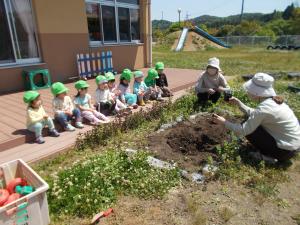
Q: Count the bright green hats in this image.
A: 9